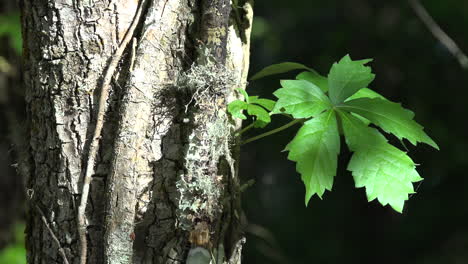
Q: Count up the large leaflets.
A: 5